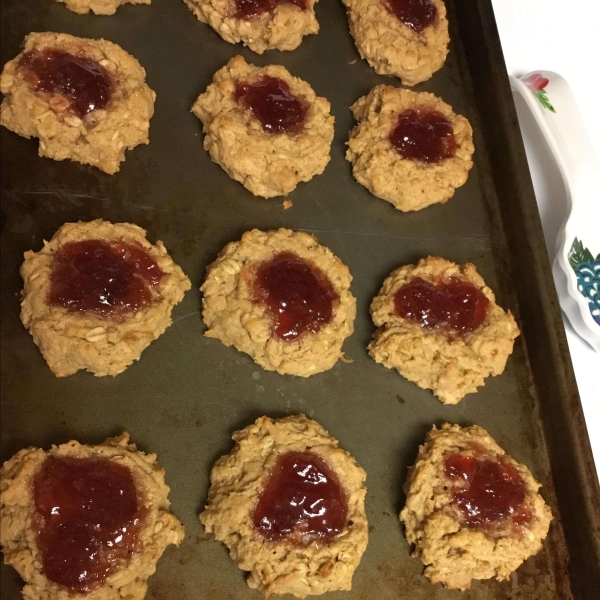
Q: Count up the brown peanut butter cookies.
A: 12